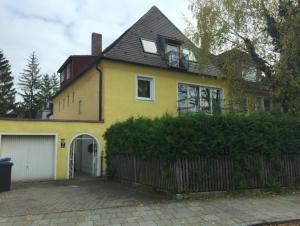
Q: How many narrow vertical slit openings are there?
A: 5